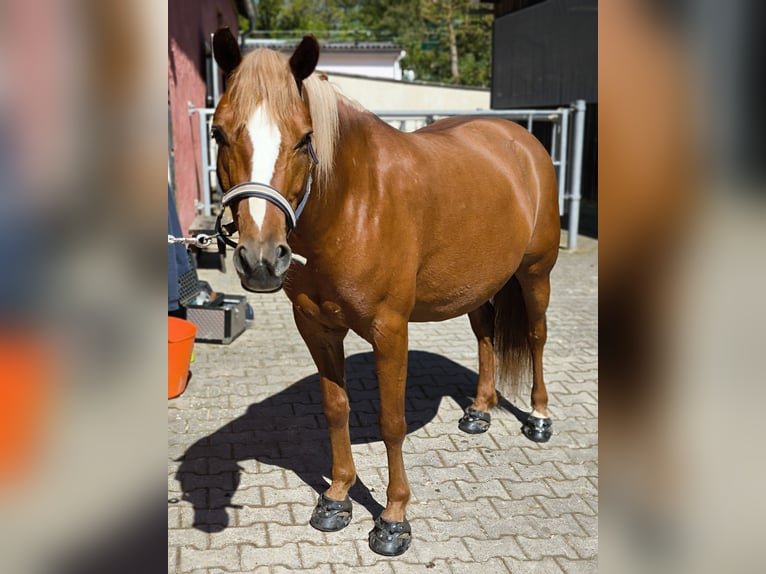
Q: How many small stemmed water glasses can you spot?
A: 0